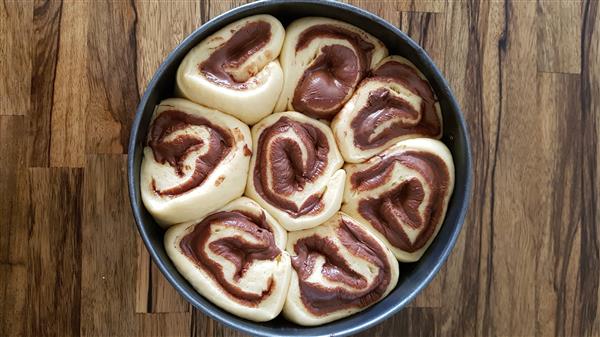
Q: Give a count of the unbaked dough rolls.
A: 8